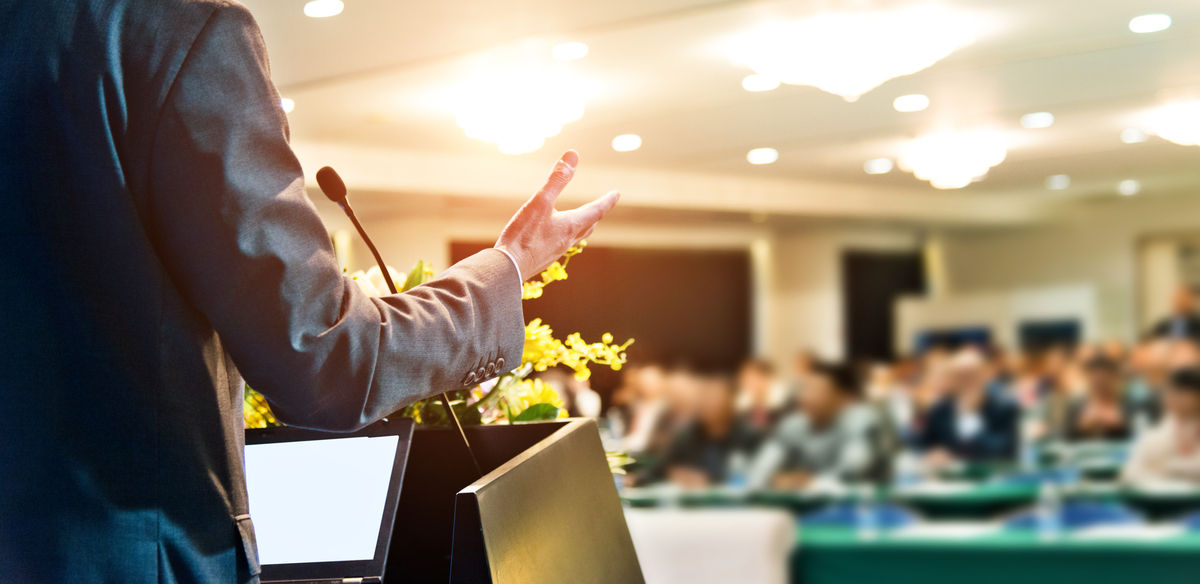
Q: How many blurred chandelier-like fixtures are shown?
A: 4